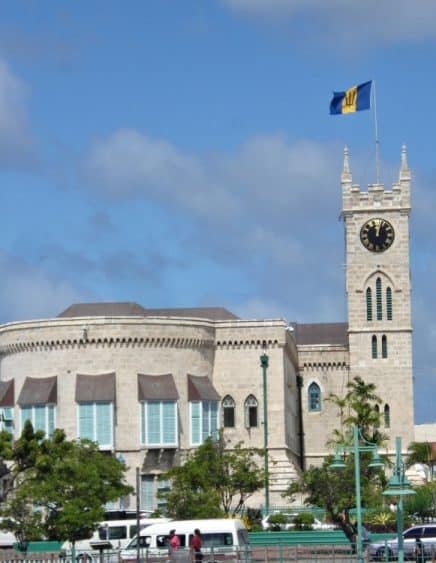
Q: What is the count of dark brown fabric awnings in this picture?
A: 5